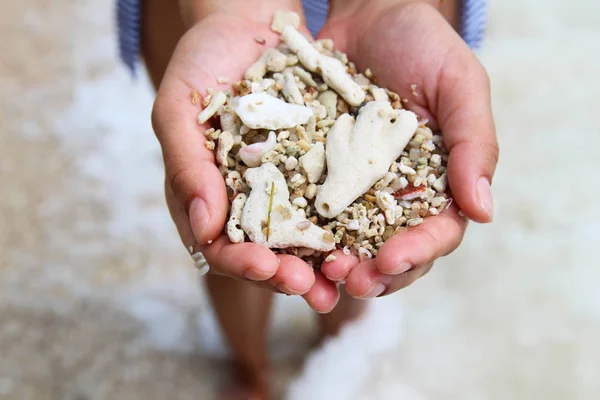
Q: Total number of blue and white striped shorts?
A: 1